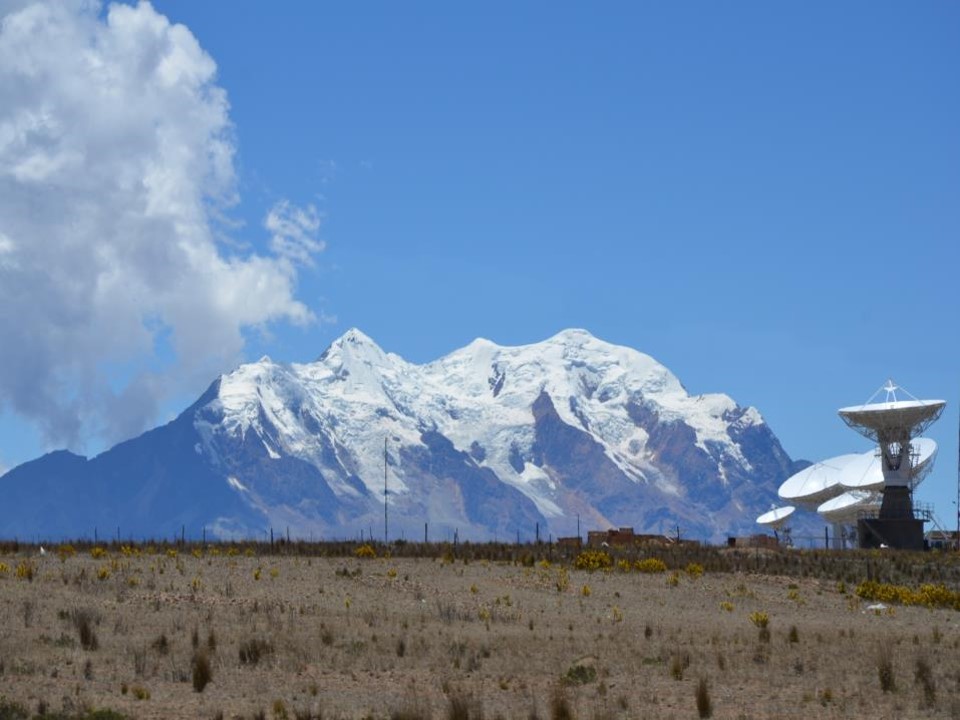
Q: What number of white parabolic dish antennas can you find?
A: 5